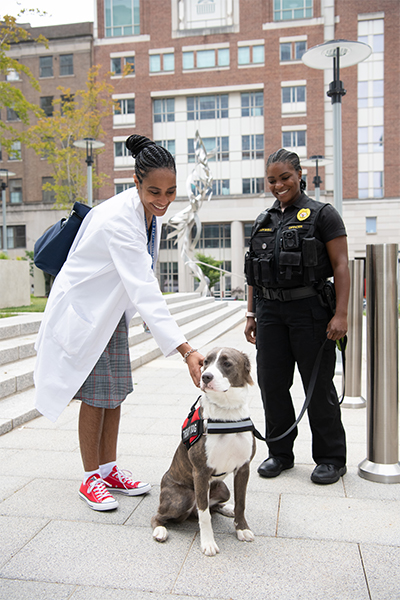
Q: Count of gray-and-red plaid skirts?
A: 1